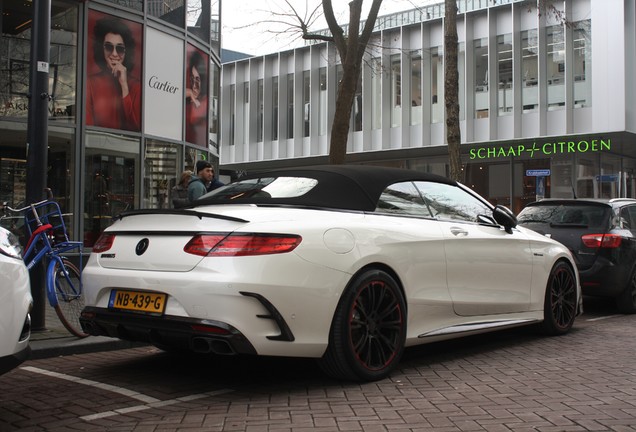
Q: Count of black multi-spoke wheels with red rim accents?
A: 2